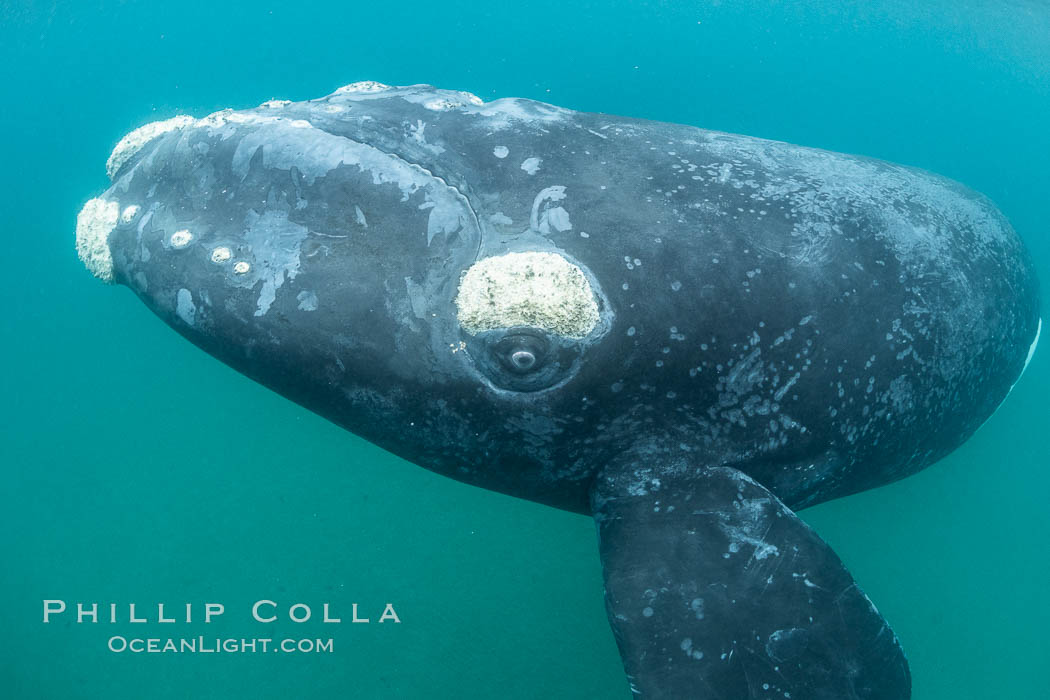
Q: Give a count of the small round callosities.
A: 4